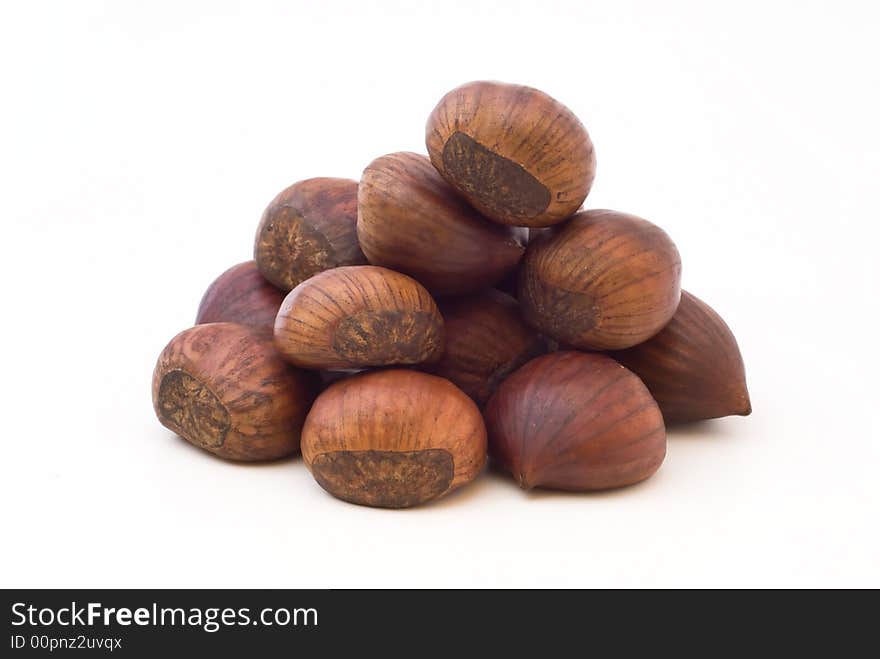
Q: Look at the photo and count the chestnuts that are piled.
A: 11